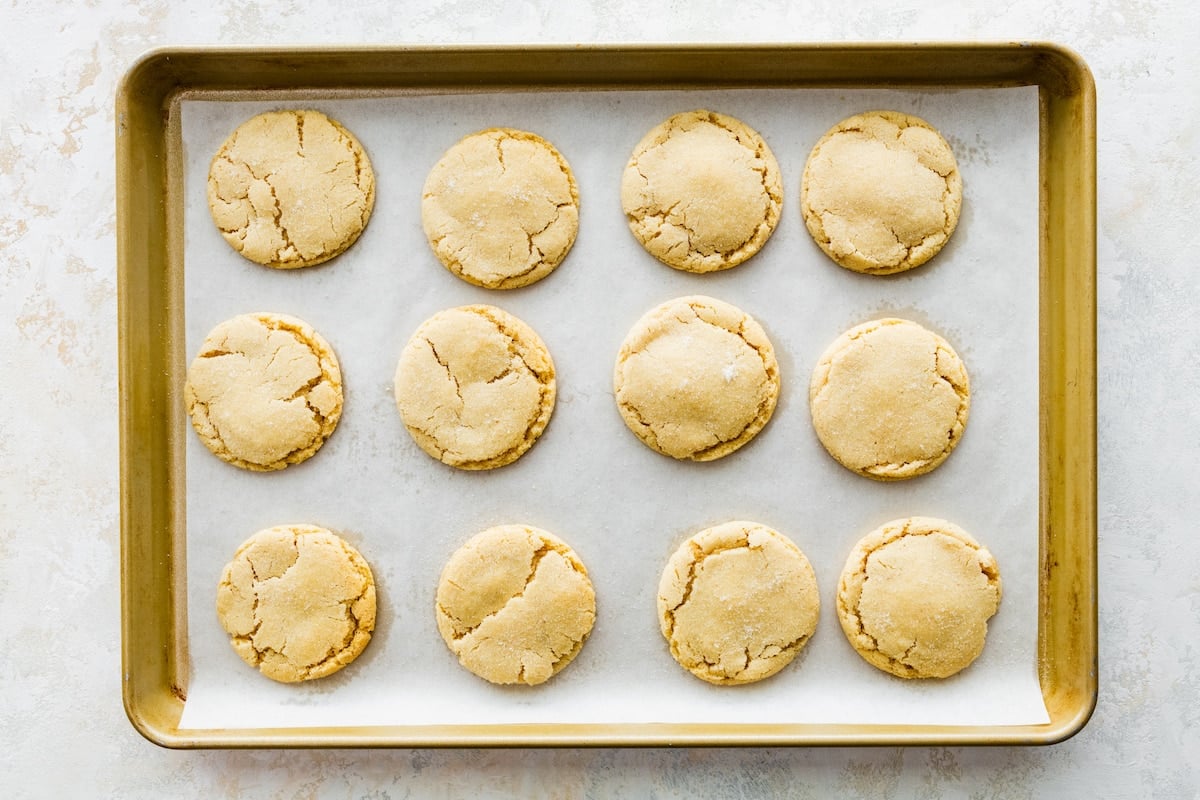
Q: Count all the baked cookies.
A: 12